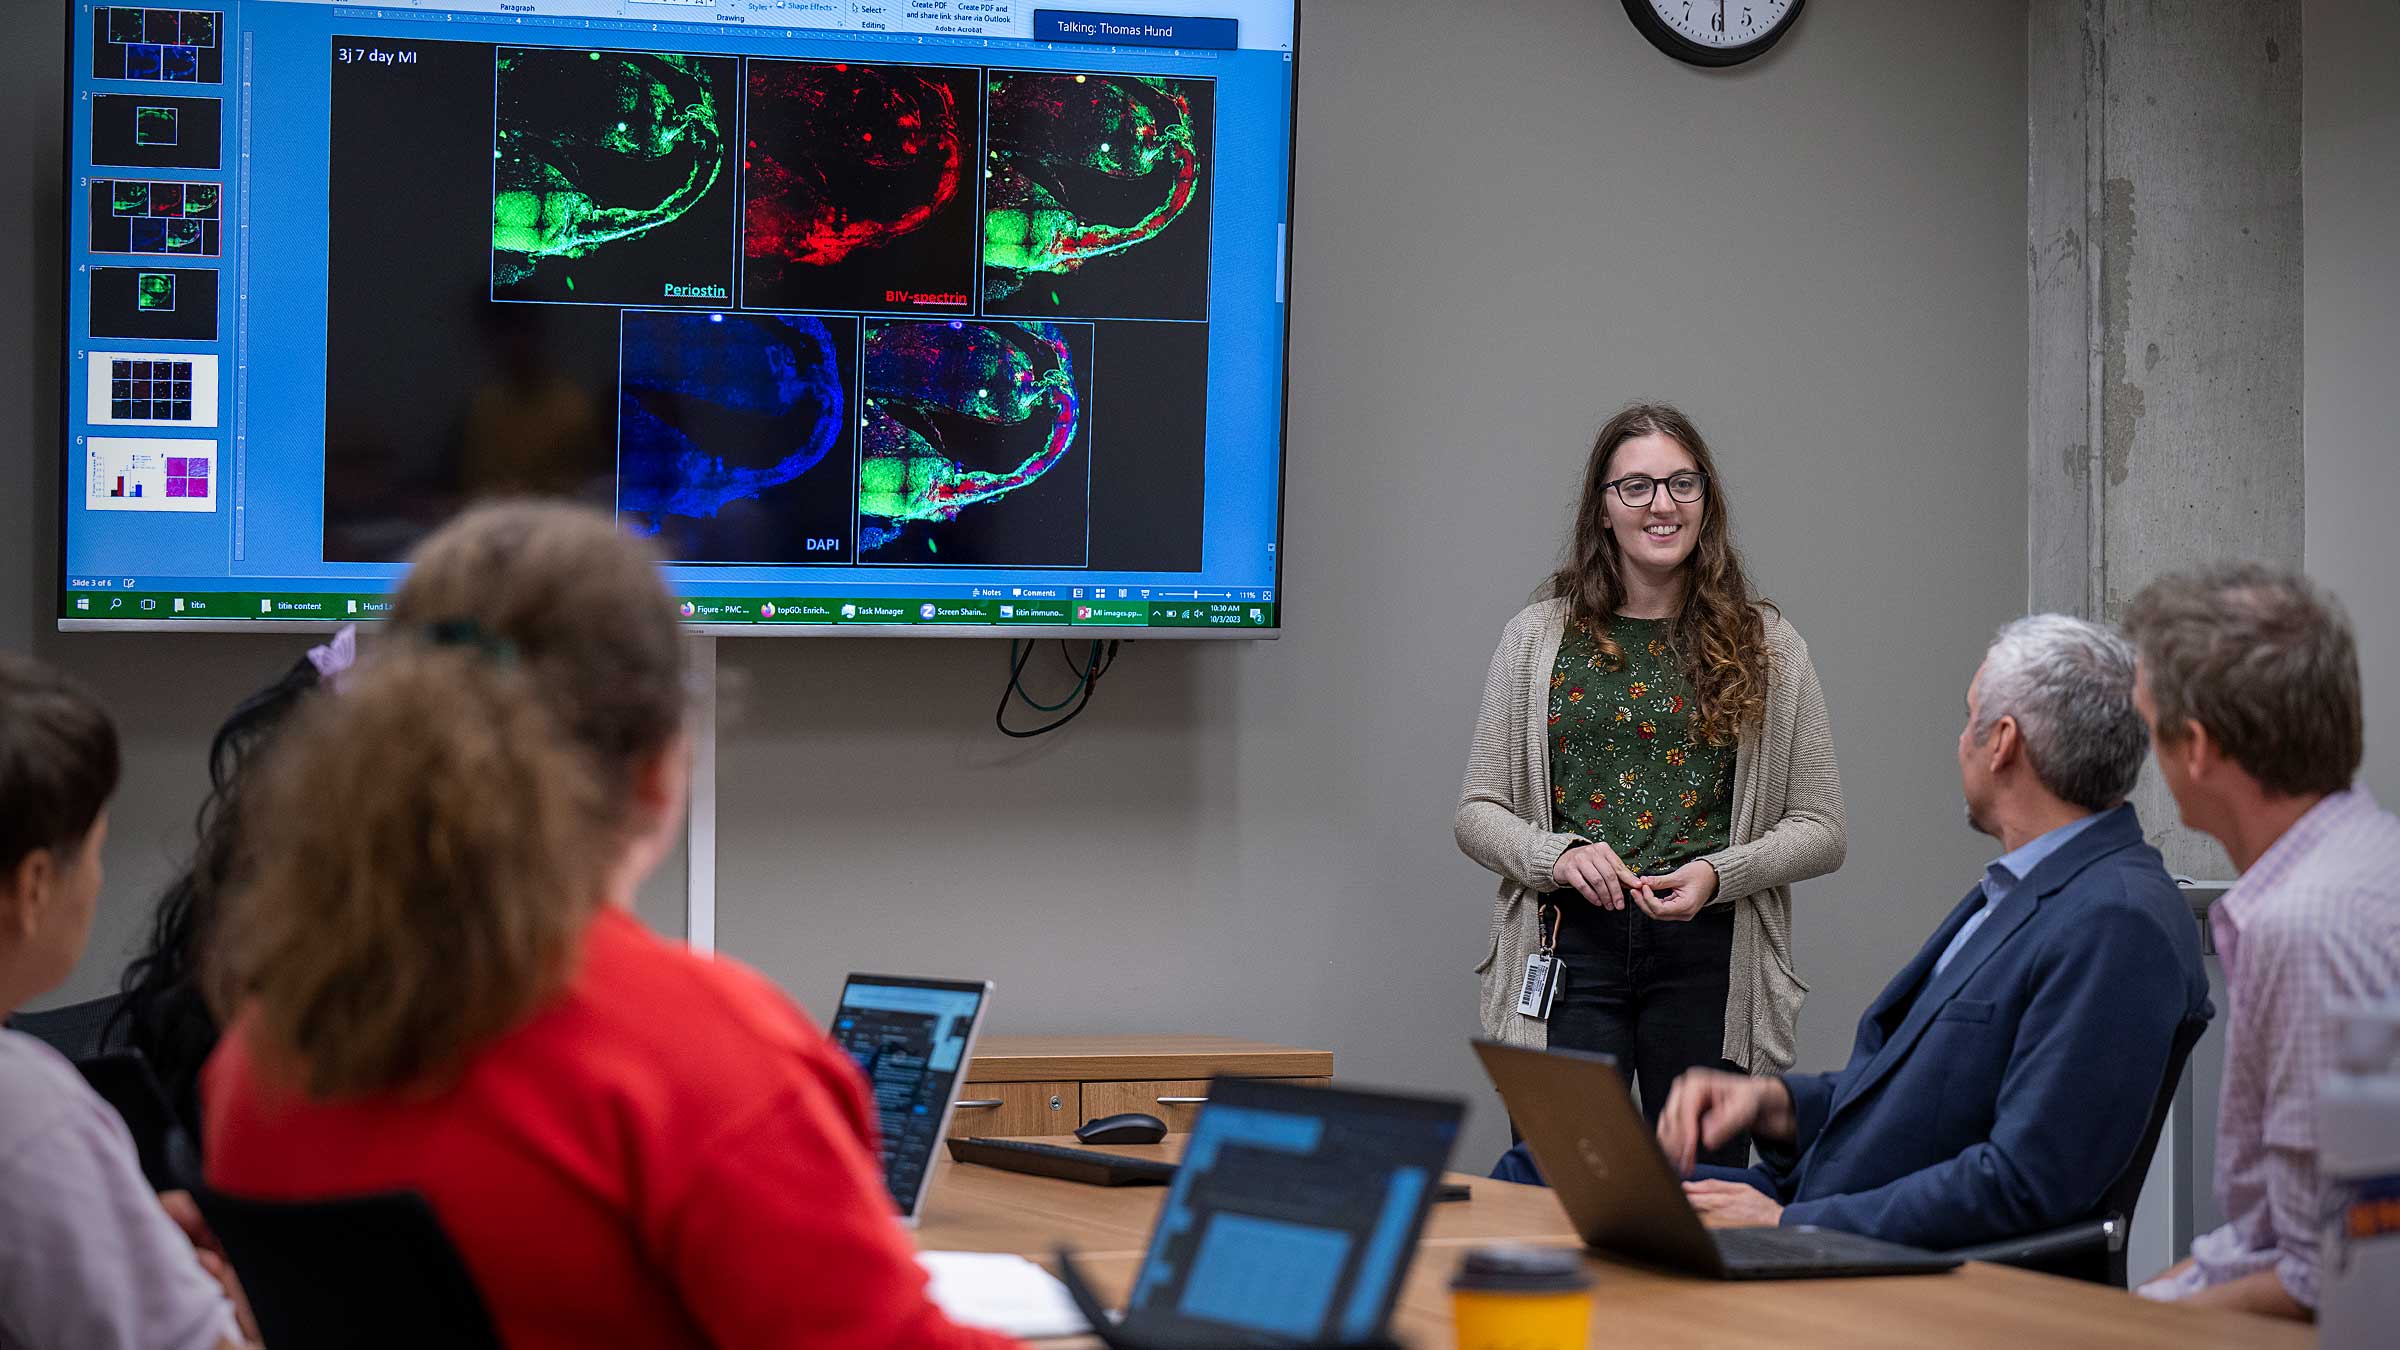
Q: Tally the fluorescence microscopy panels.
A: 5